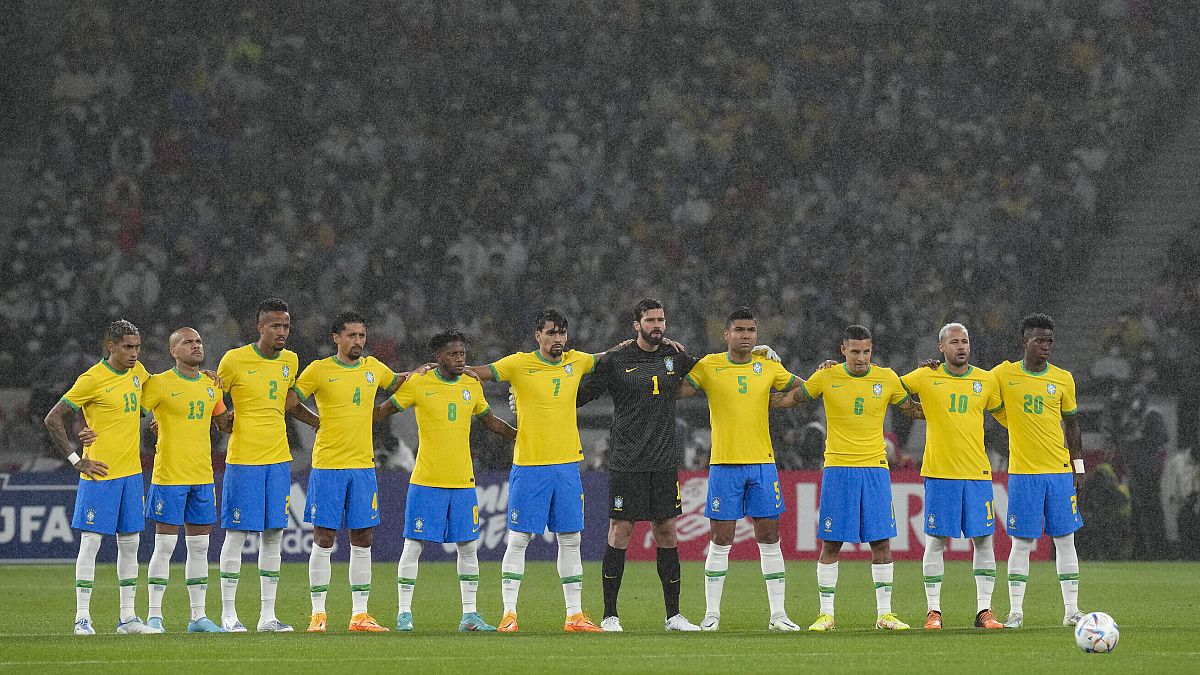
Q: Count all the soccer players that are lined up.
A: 11